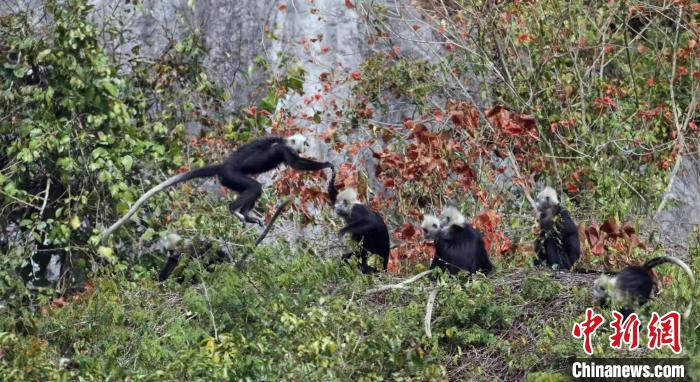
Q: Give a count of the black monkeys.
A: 7